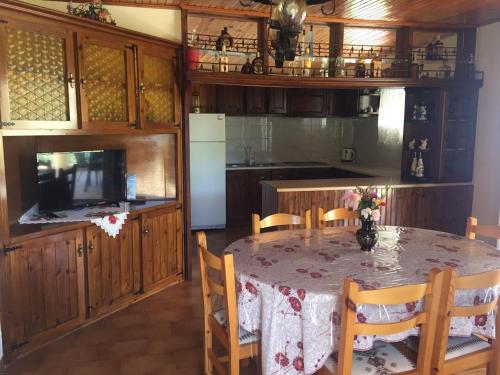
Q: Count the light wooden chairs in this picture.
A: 6